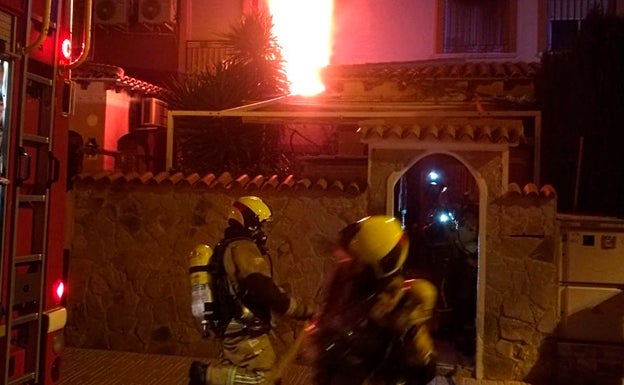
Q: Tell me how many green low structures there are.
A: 0